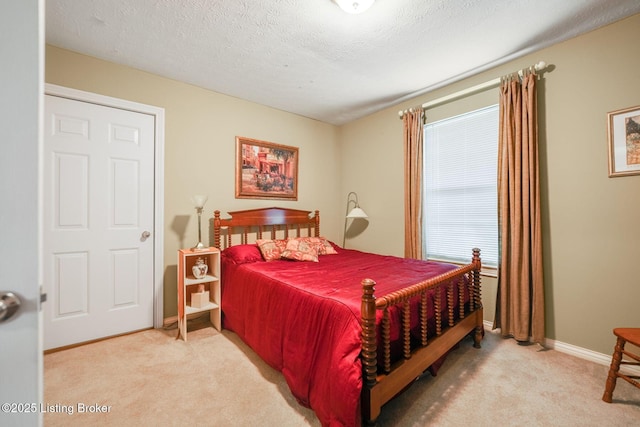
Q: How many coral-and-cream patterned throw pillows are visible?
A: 3